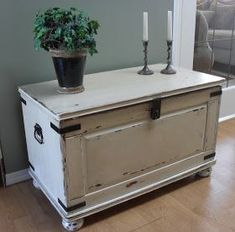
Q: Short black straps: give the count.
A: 6